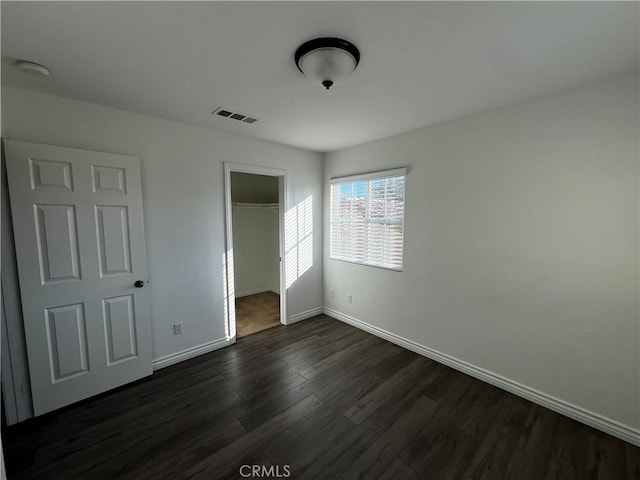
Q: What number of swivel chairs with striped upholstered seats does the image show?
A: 0